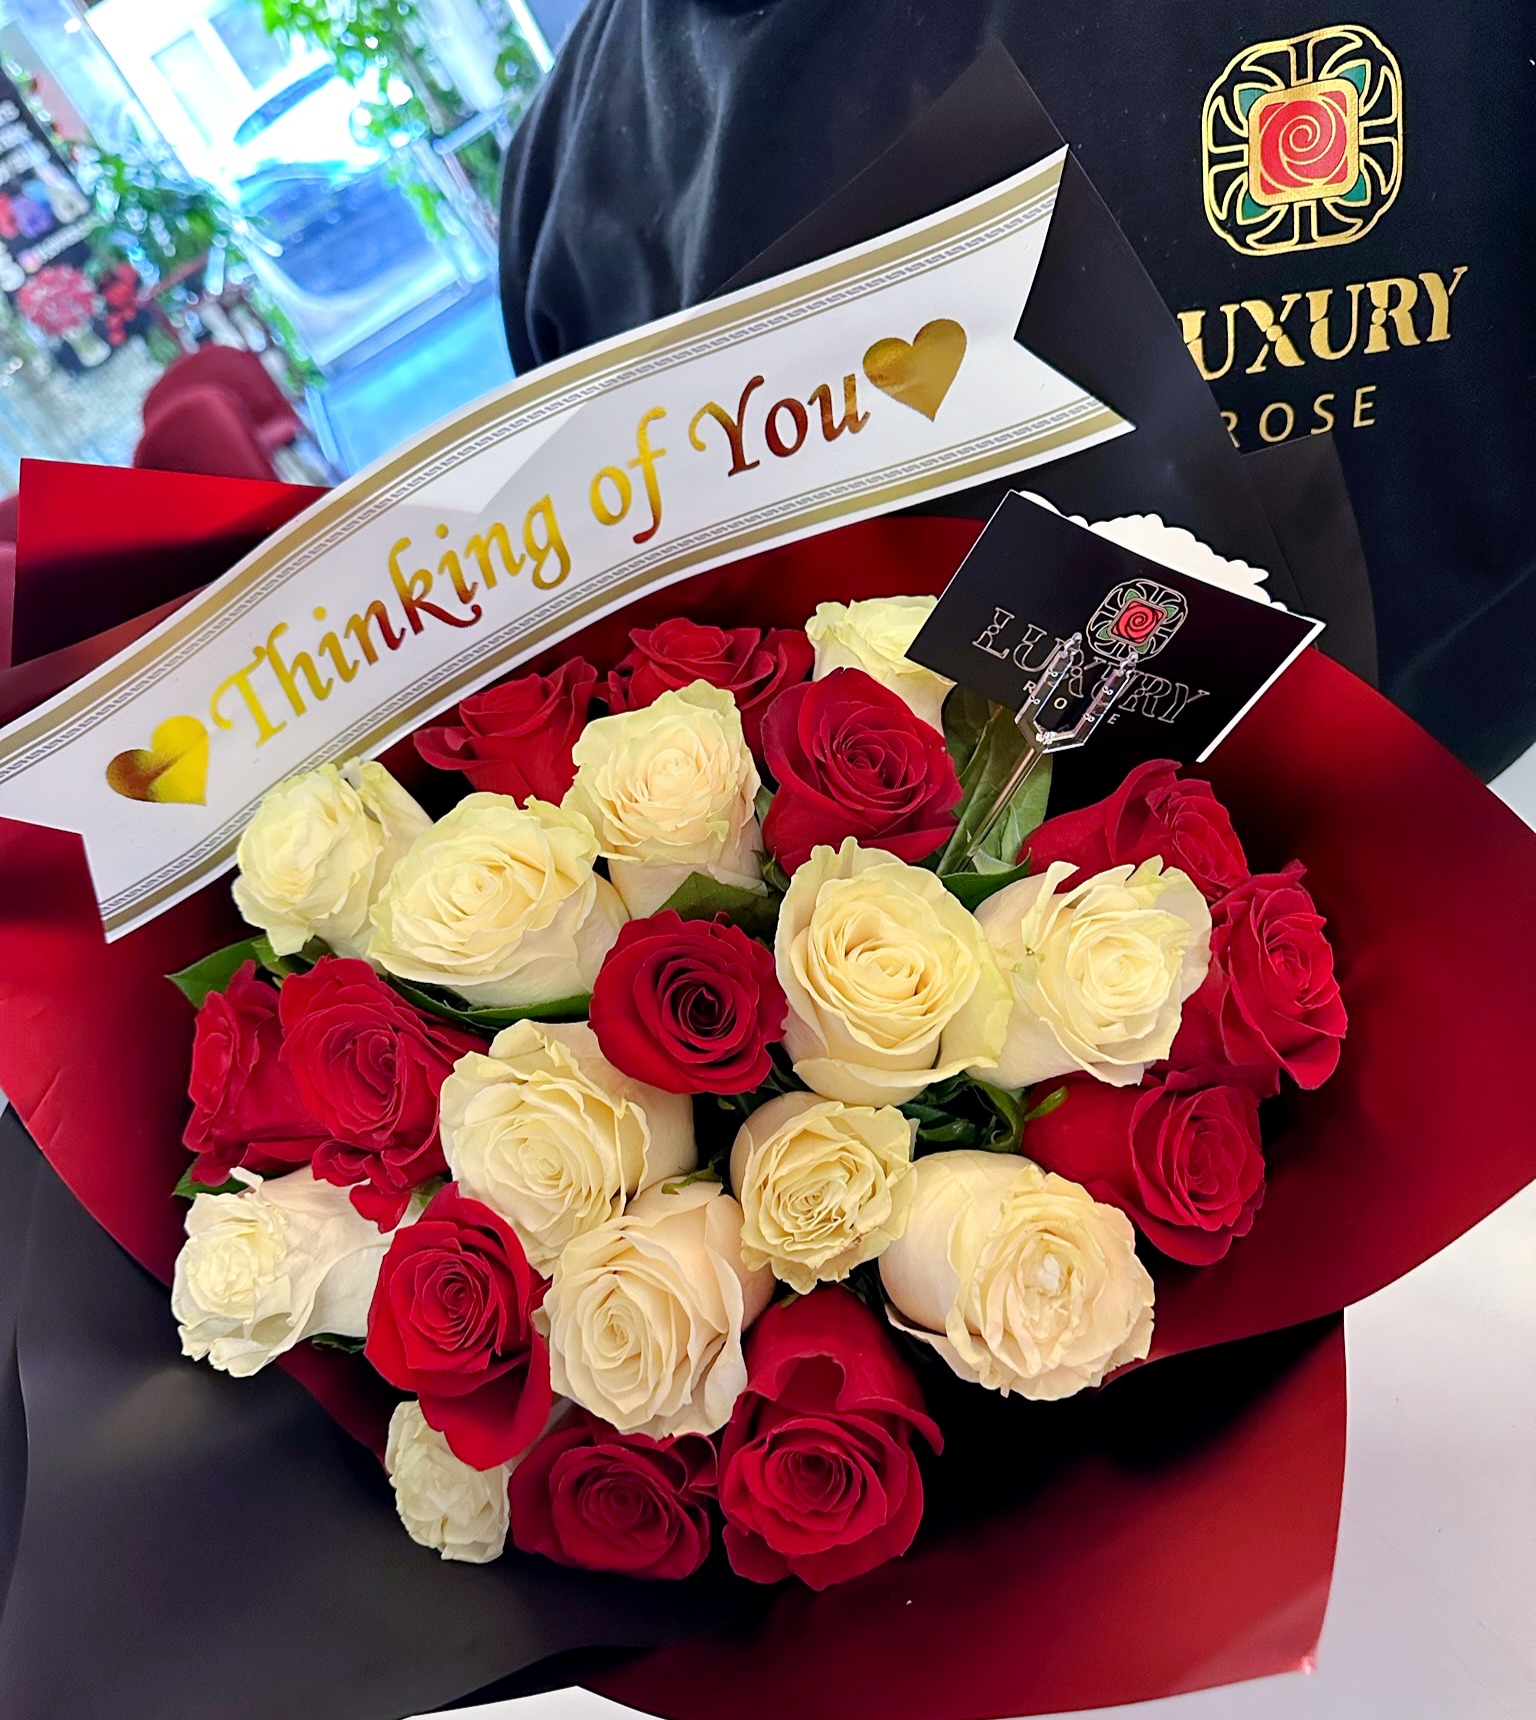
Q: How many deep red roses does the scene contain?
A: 12